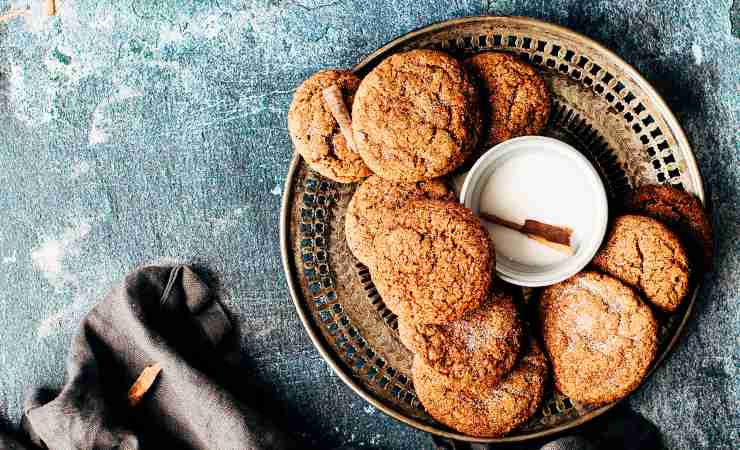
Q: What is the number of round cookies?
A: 10